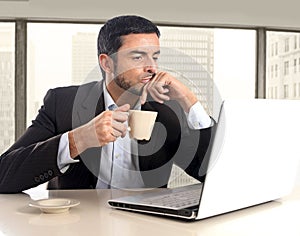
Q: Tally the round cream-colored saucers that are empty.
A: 1